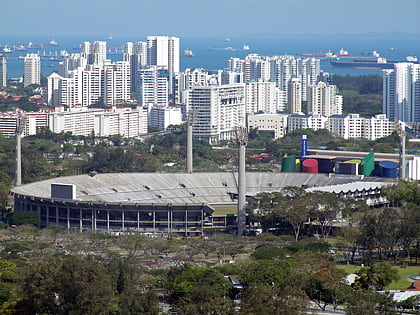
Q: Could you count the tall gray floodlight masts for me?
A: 4